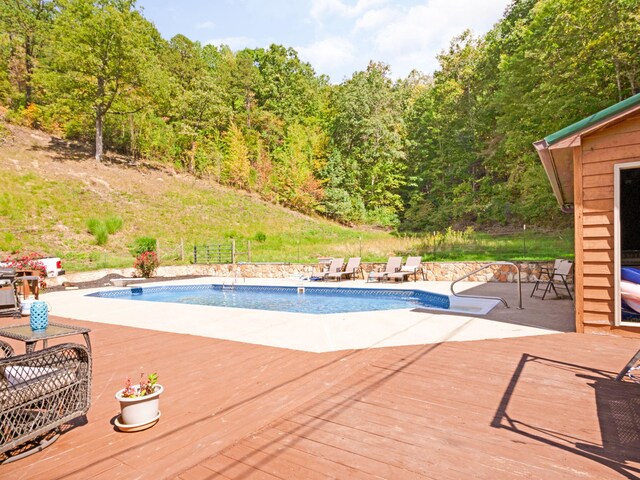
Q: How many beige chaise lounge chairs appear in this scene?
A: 4